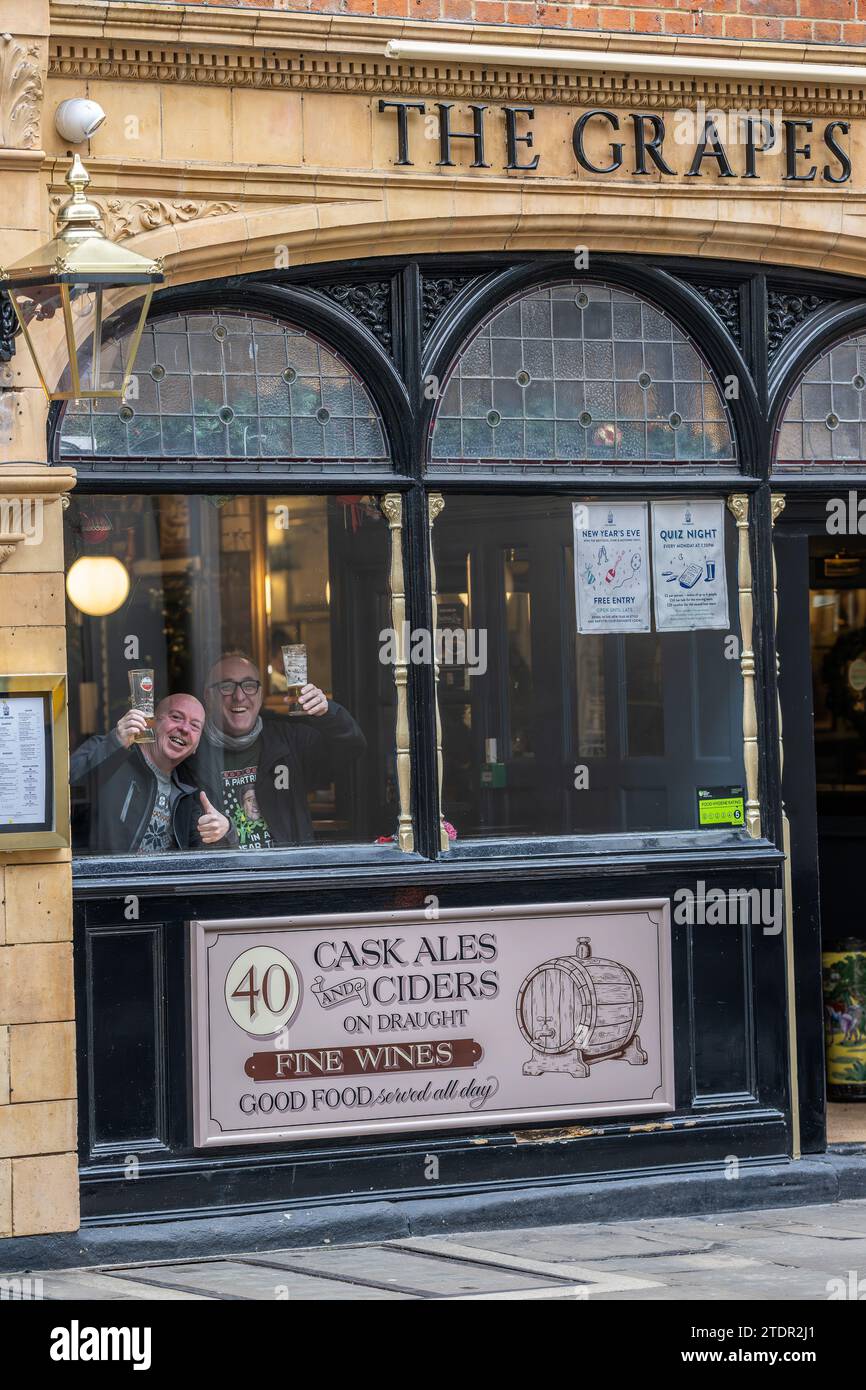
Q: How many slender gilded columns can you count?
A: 4